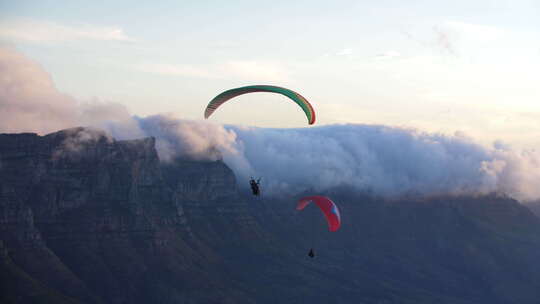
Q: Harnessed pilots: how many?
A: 2